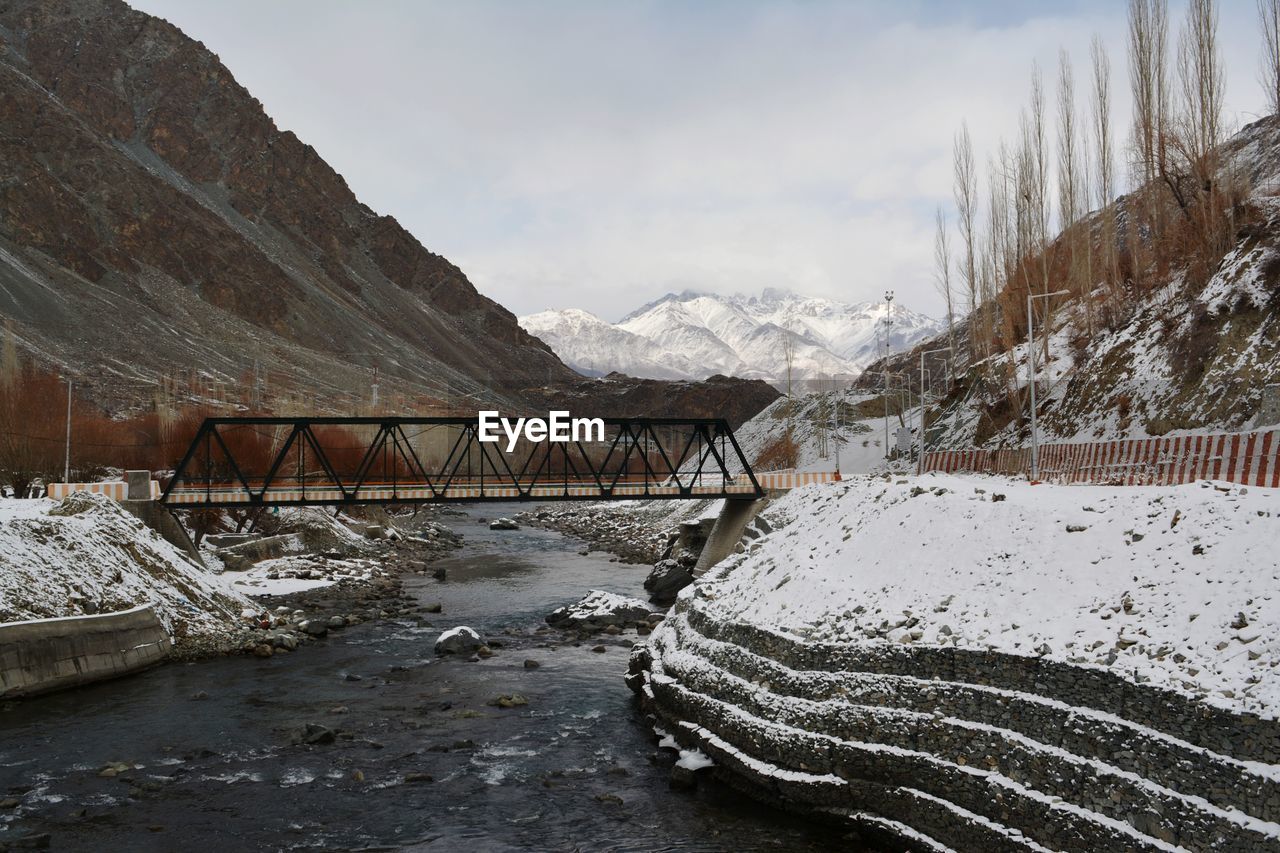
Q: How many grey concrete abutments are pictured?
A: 2